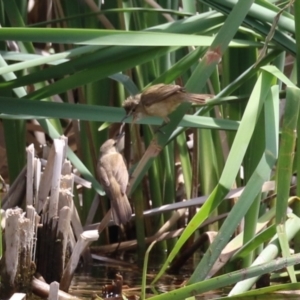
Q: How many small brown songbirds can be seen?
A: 2